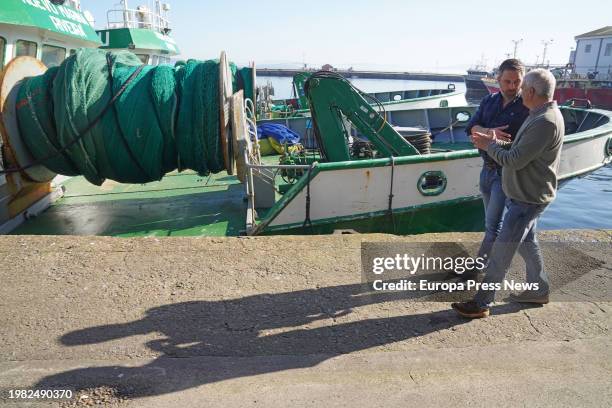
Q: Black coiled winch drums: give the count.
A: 1